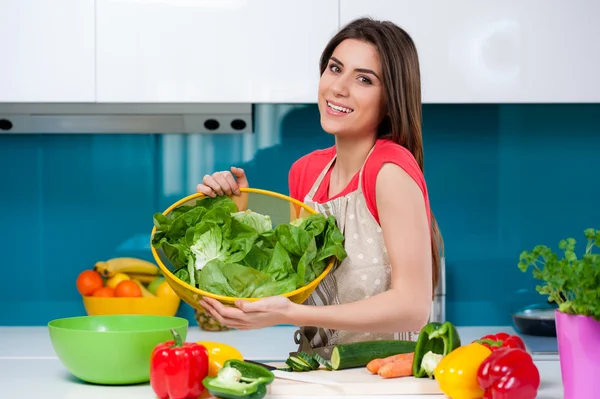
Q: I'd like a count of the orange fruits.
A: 3